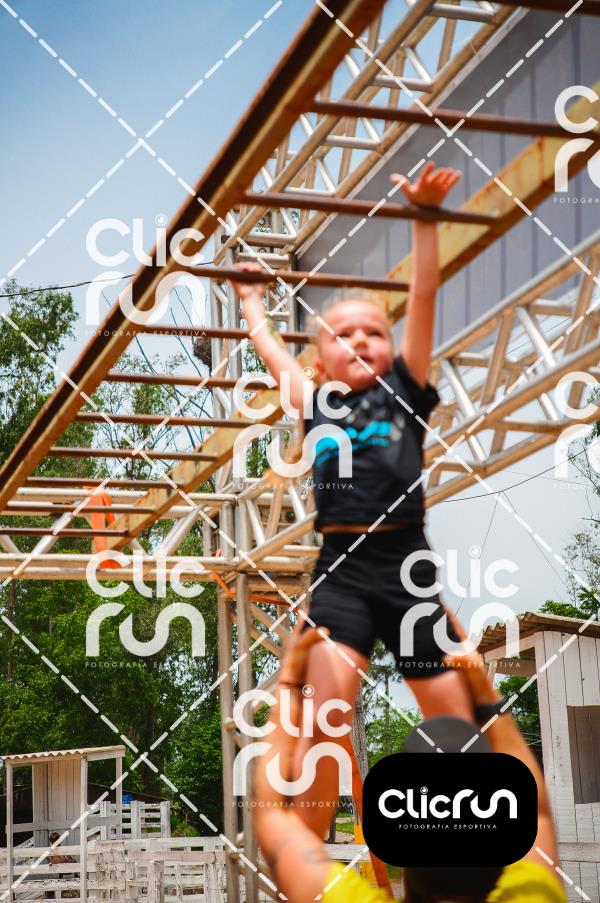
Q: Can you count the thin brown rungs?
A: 11